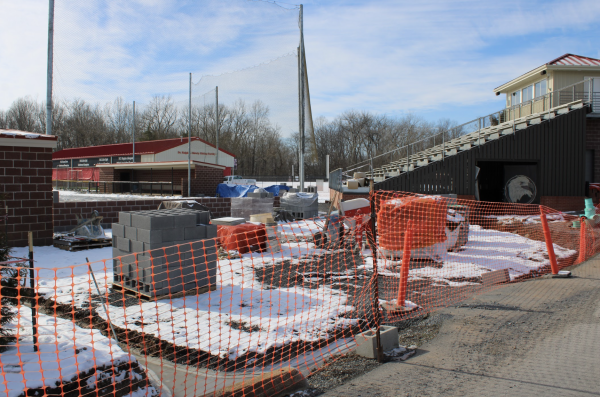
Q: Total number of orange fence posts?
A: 3